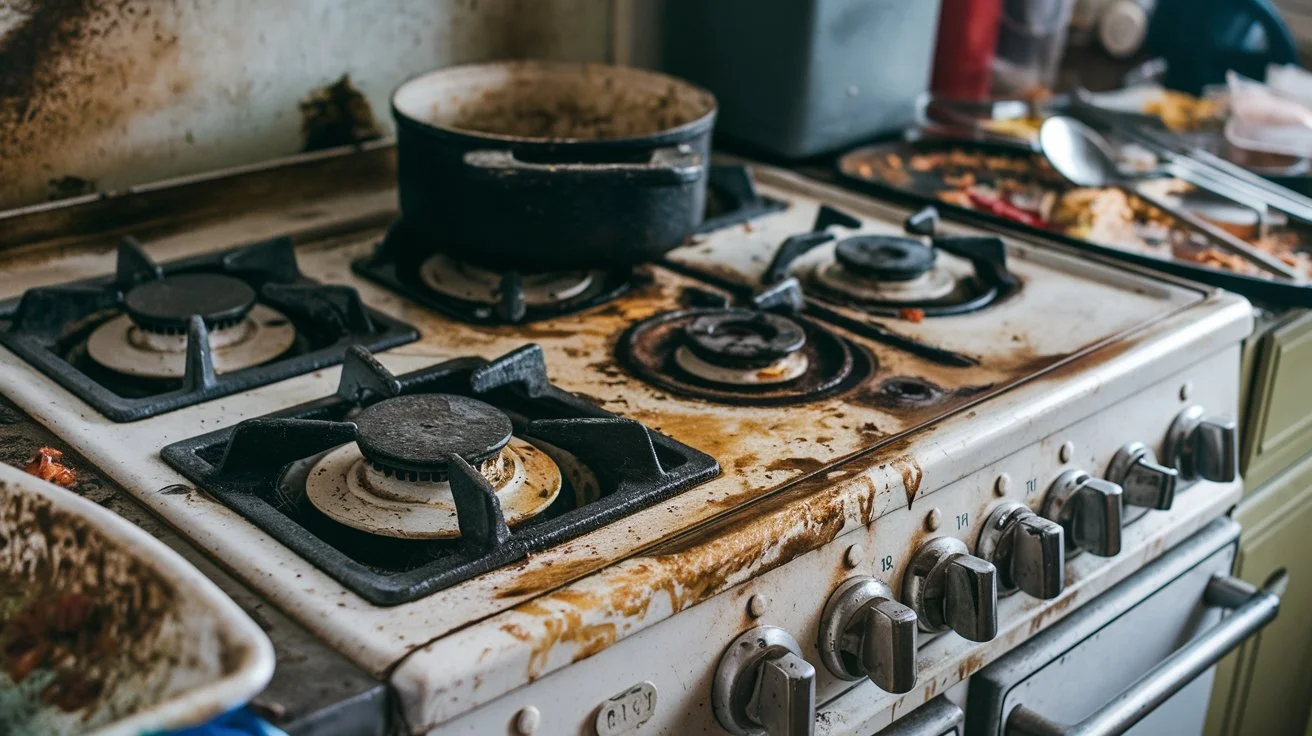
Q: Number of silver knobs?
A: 7